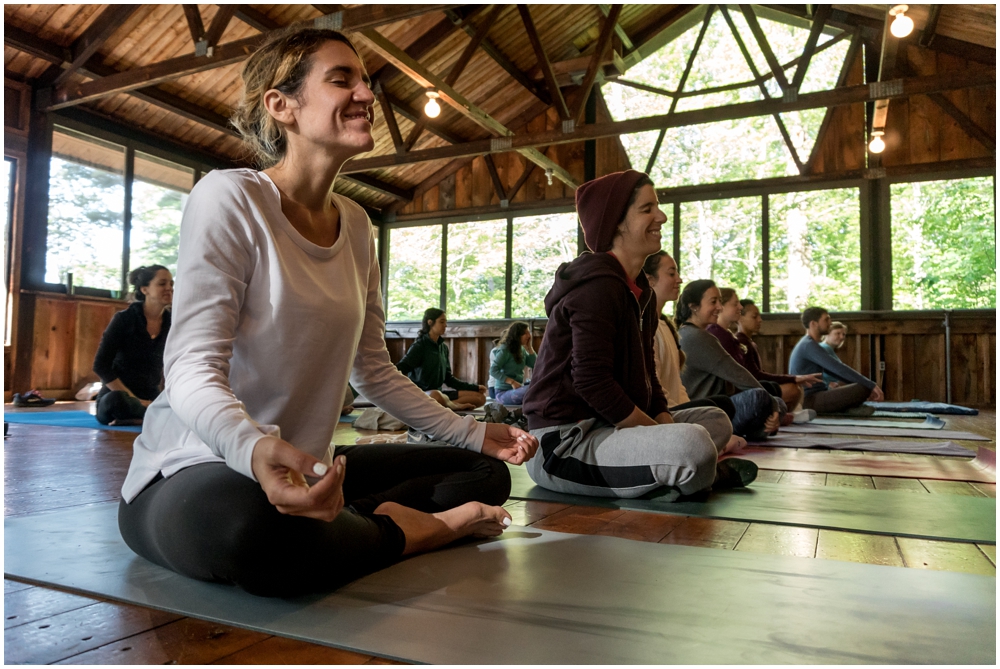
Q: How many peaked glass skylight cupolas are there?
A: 1